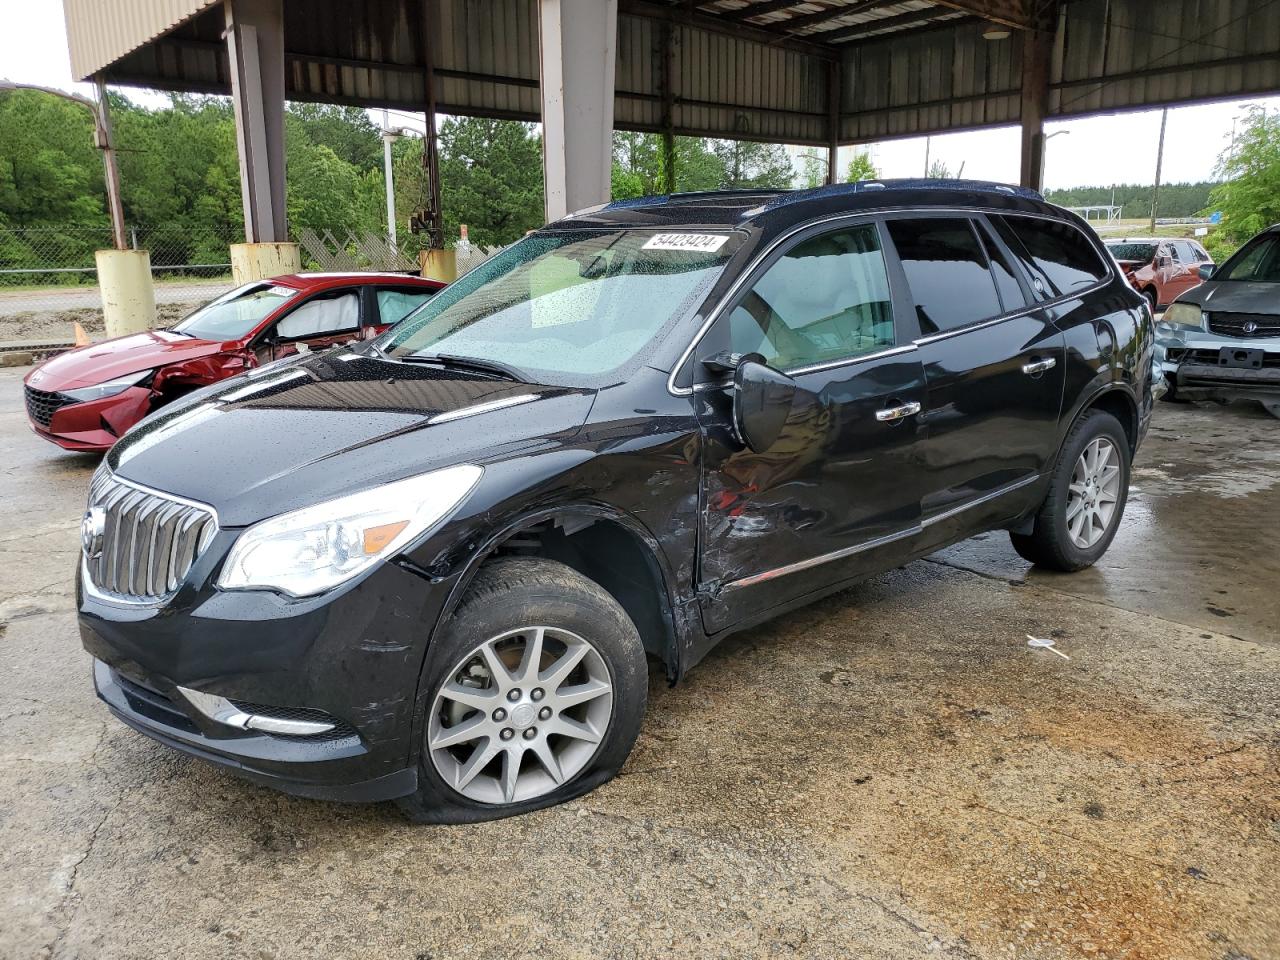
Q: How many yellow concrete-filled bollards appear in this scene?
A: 3